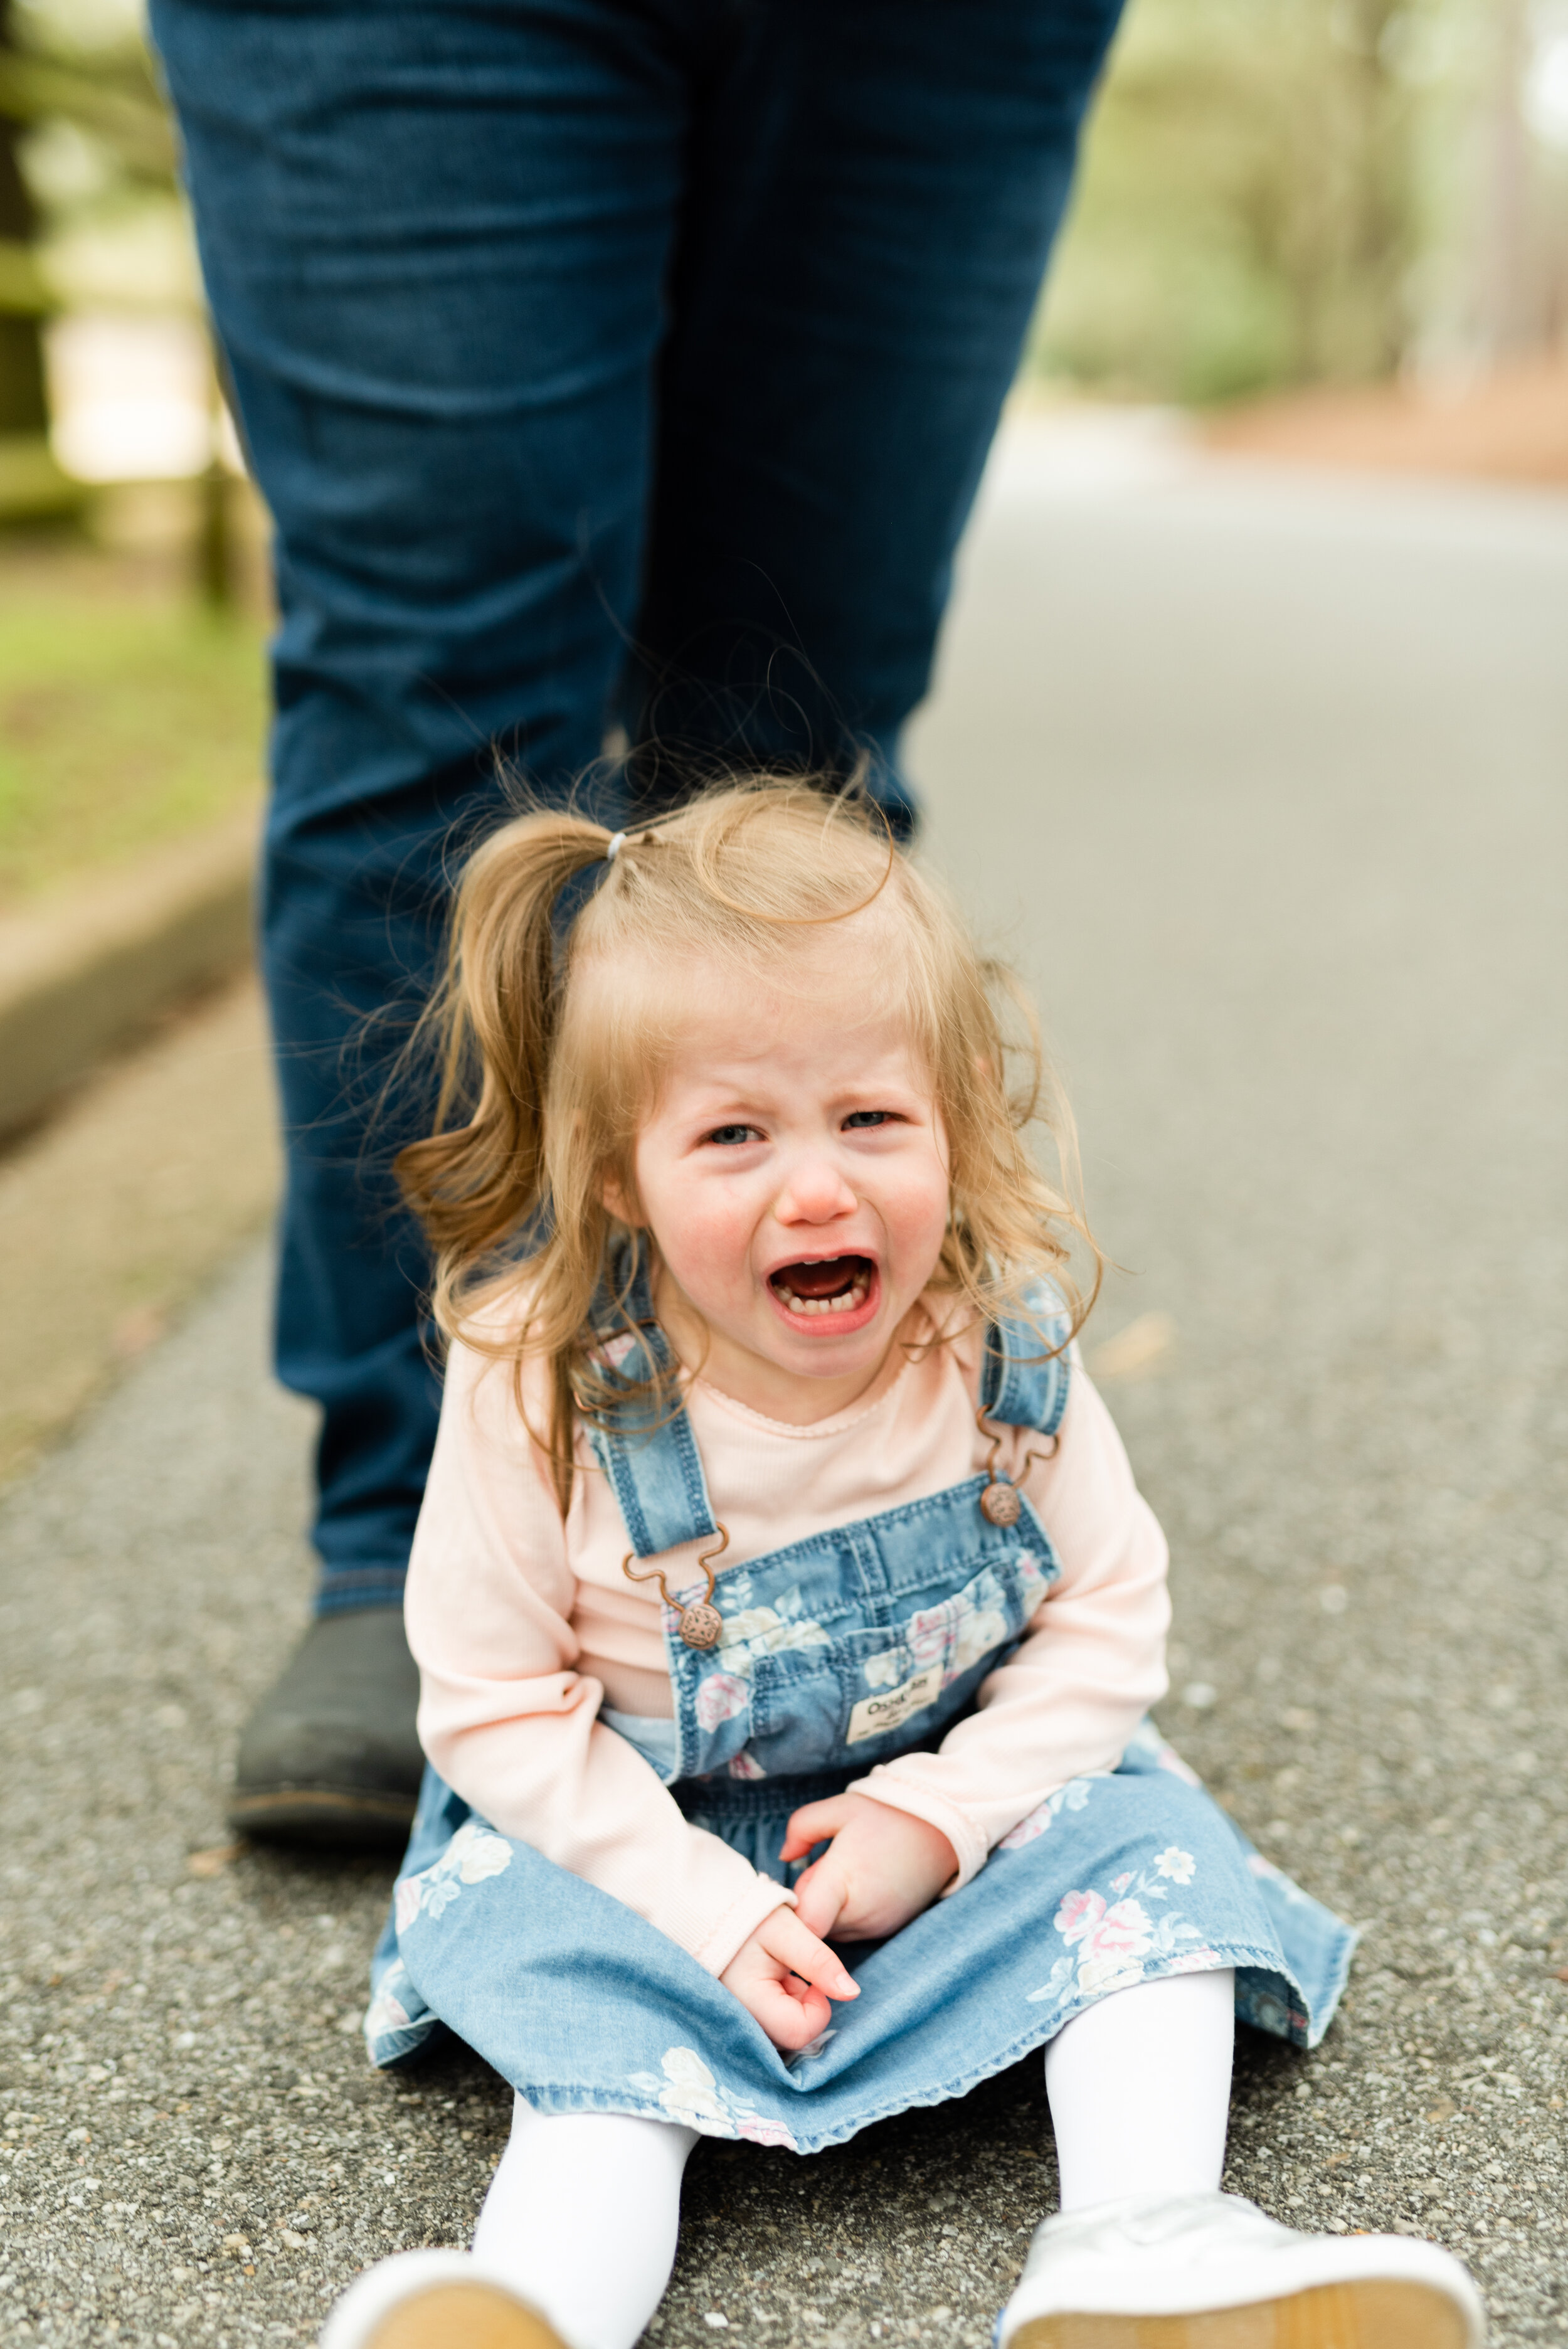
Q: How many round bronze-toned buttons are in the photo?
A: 2